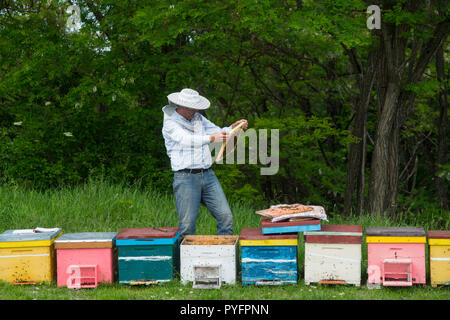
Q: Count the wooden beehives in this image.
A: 8